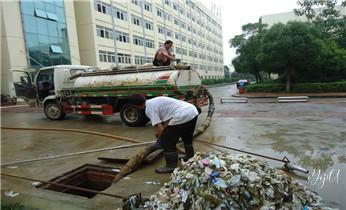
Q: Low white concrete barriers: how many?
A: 2